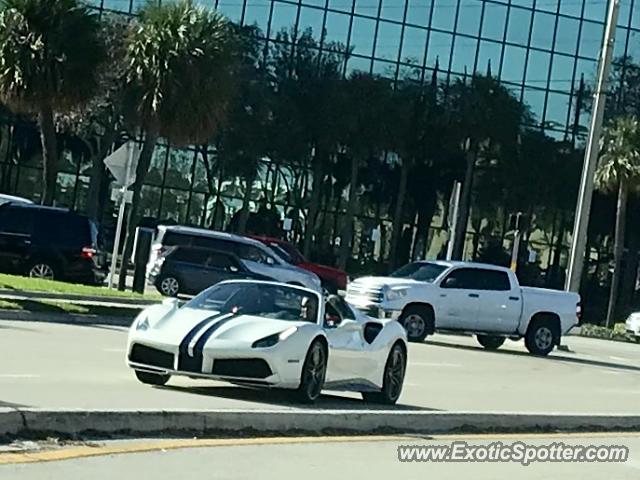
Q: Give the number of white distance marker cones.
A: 0